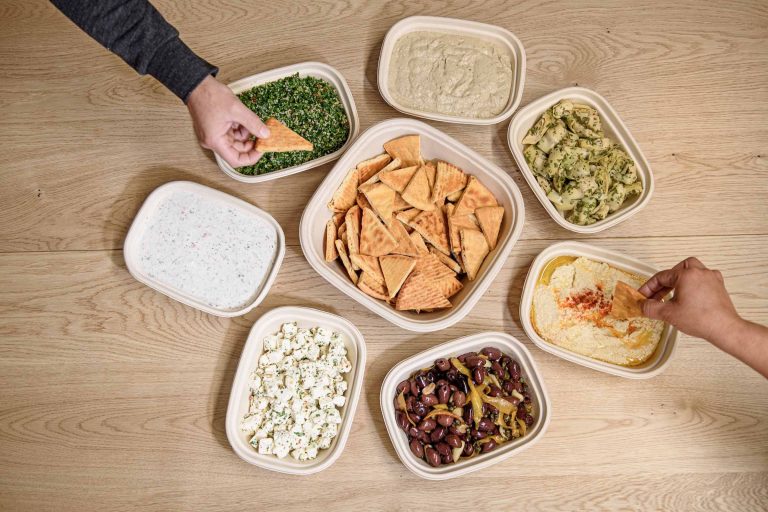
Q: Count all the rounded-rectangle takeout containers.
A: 8